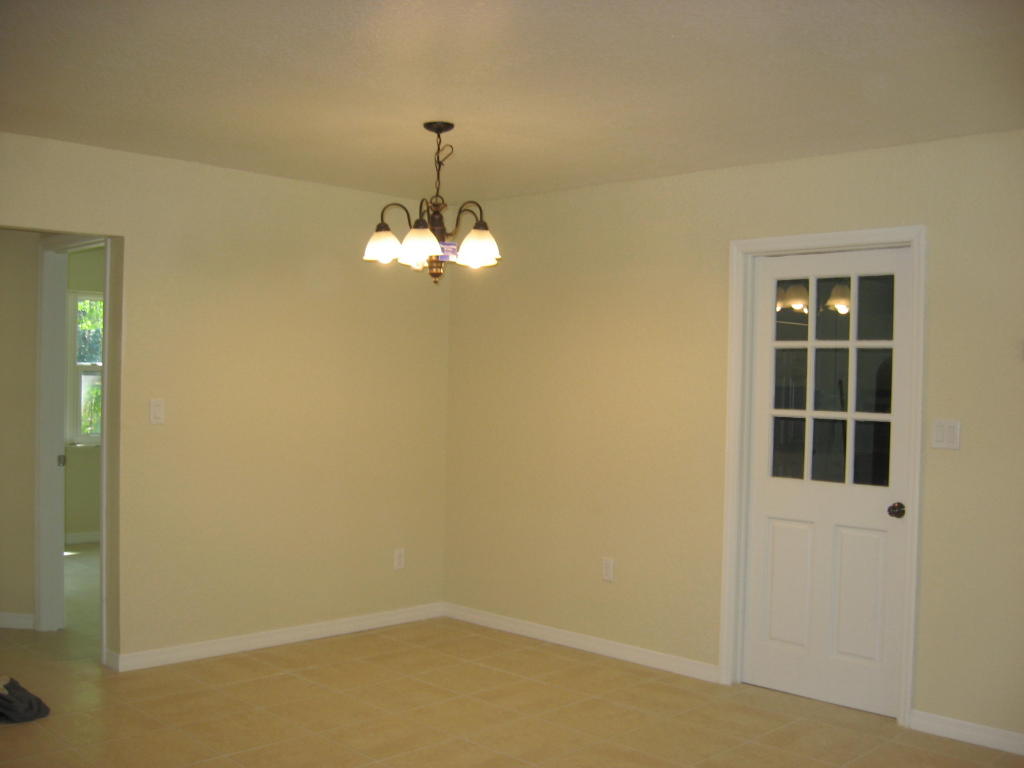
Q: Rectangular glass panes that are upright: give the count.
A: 9